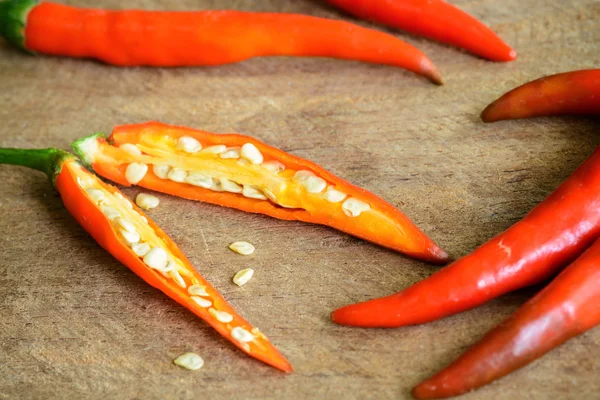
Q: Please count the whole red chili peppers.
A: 5